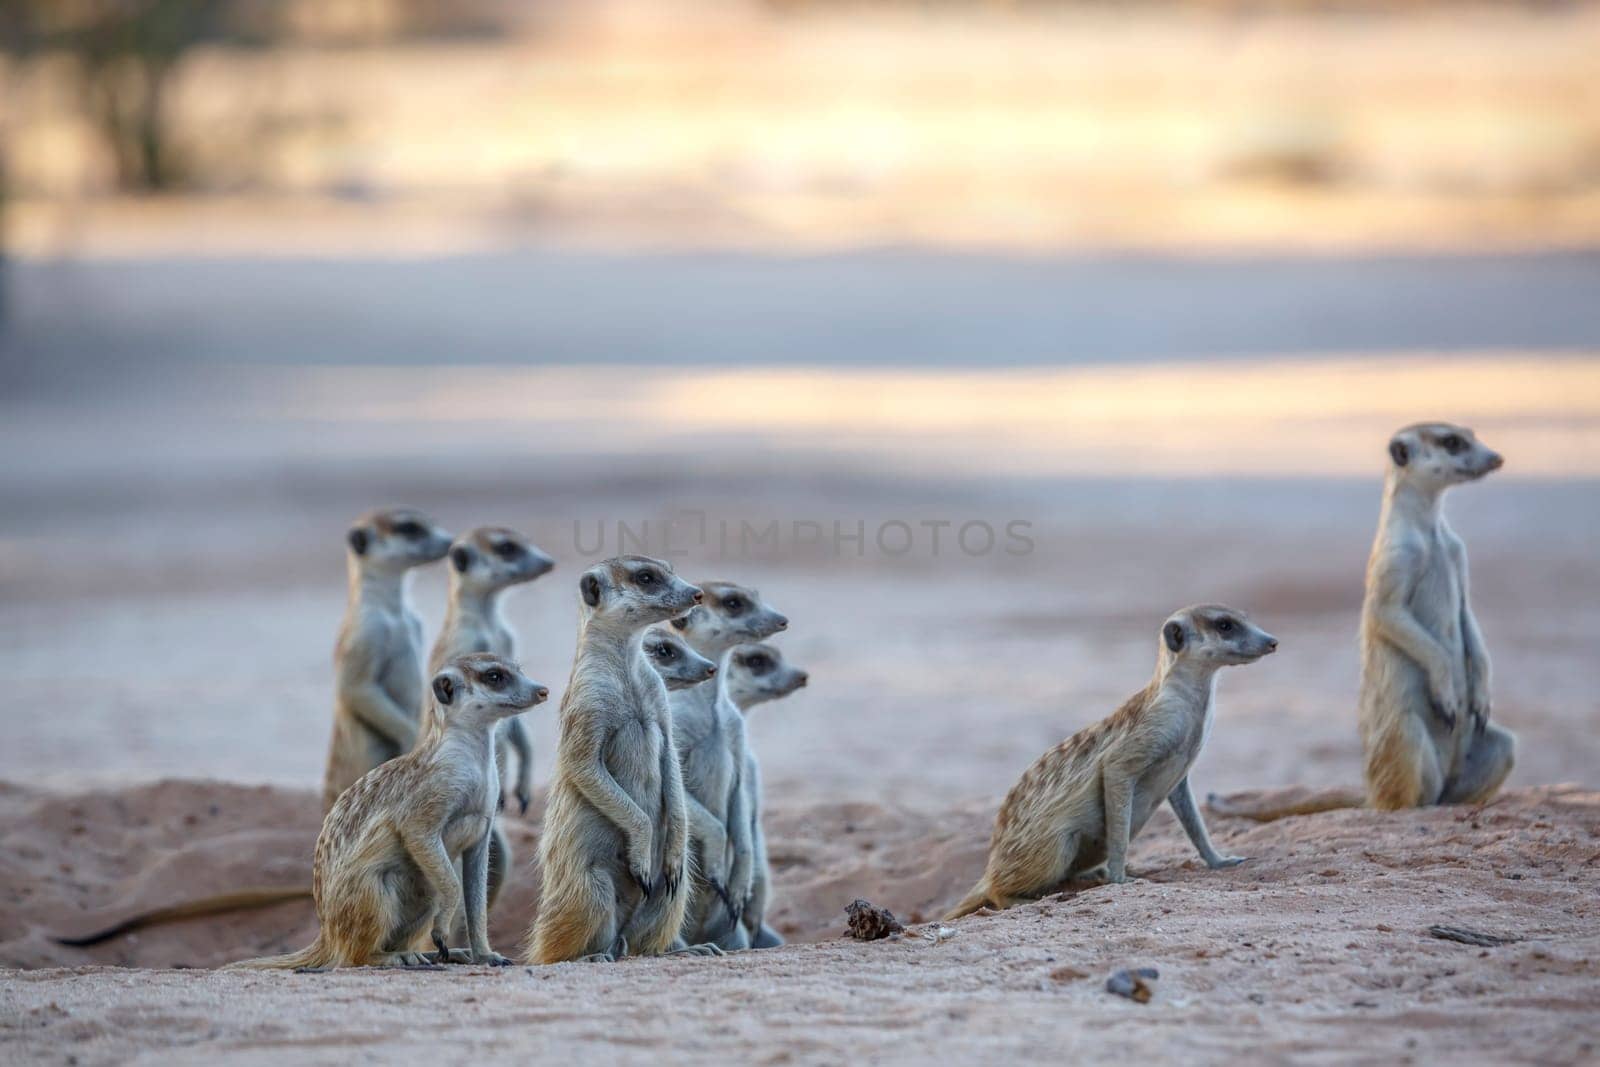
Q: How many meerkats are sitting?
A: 2